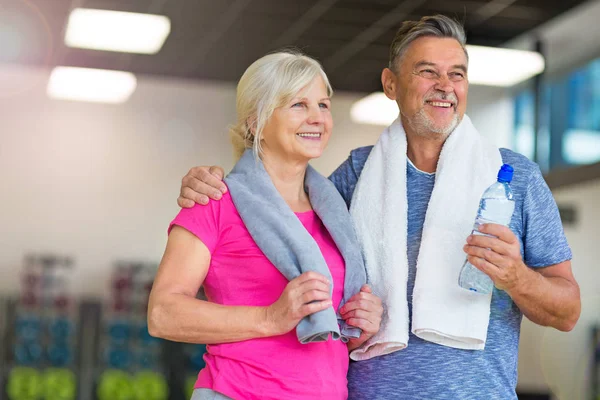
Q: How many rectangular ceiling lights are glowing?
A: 4